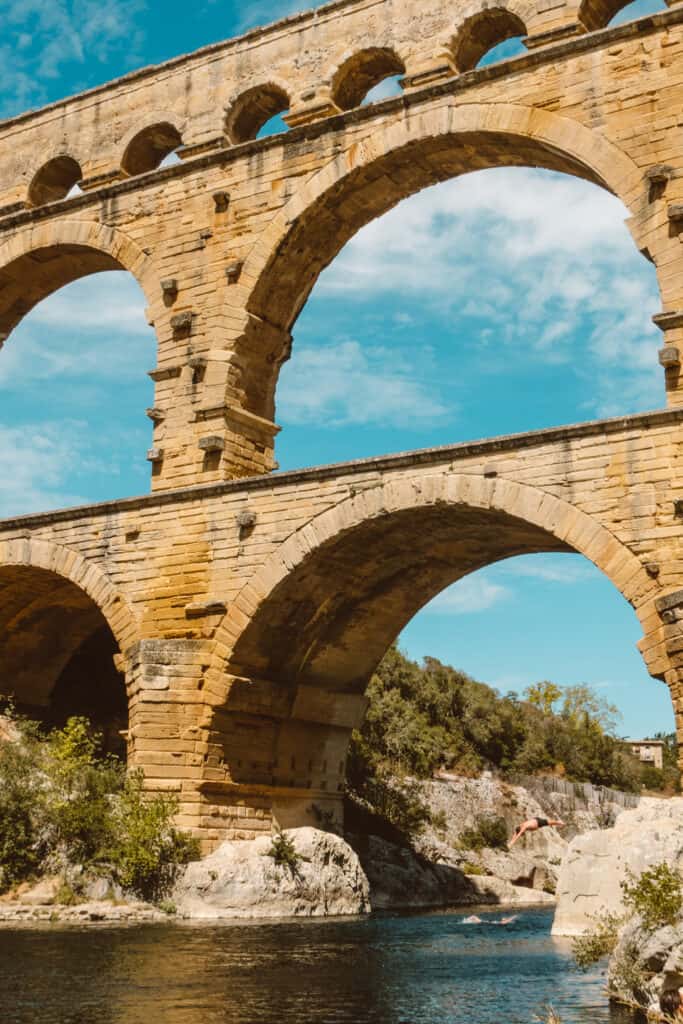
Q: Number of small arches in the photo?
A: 6